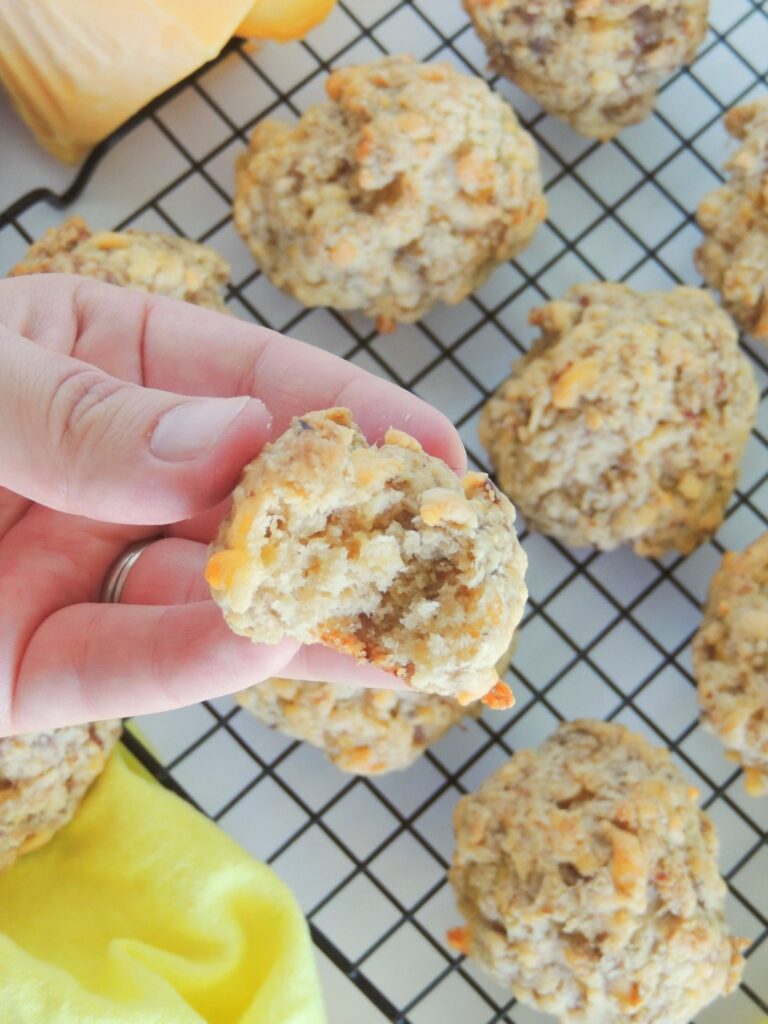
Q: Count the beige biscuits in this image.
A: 10